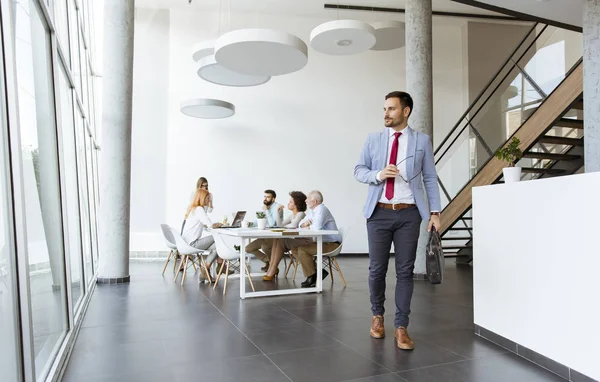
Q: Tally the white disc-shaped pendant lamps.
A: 6